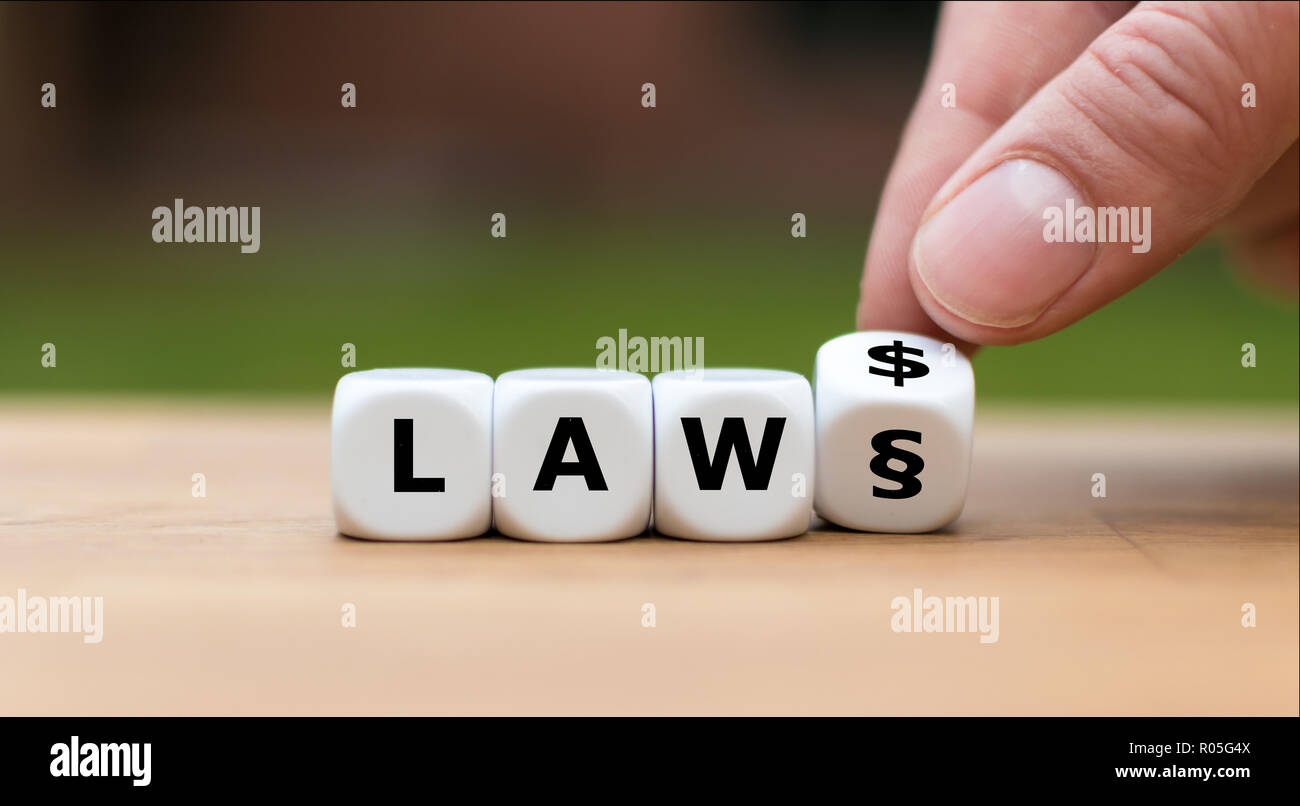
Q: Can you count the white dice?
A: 4